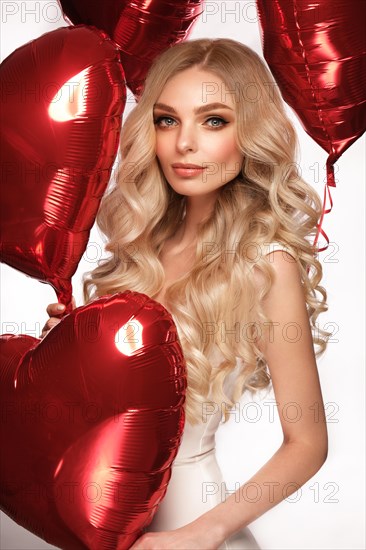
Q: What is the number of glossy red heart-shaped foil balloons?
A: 4